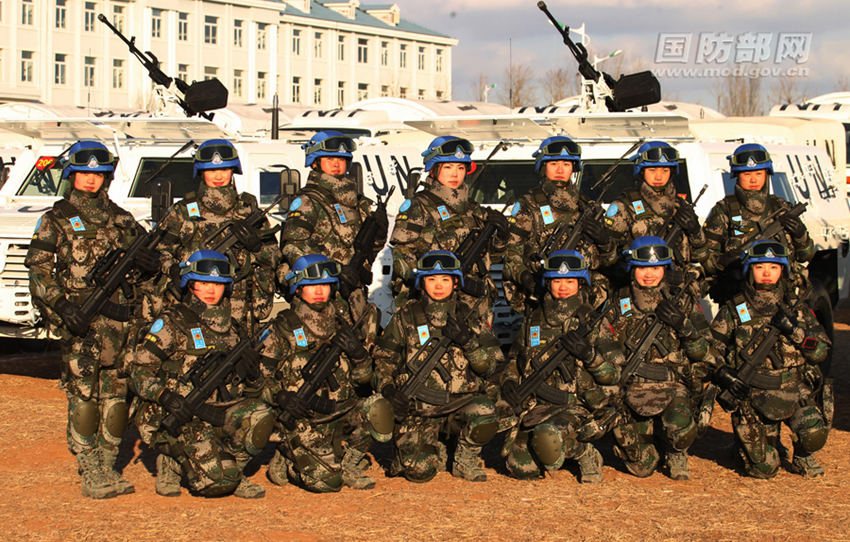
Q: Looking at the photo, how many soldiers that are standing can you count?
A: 7